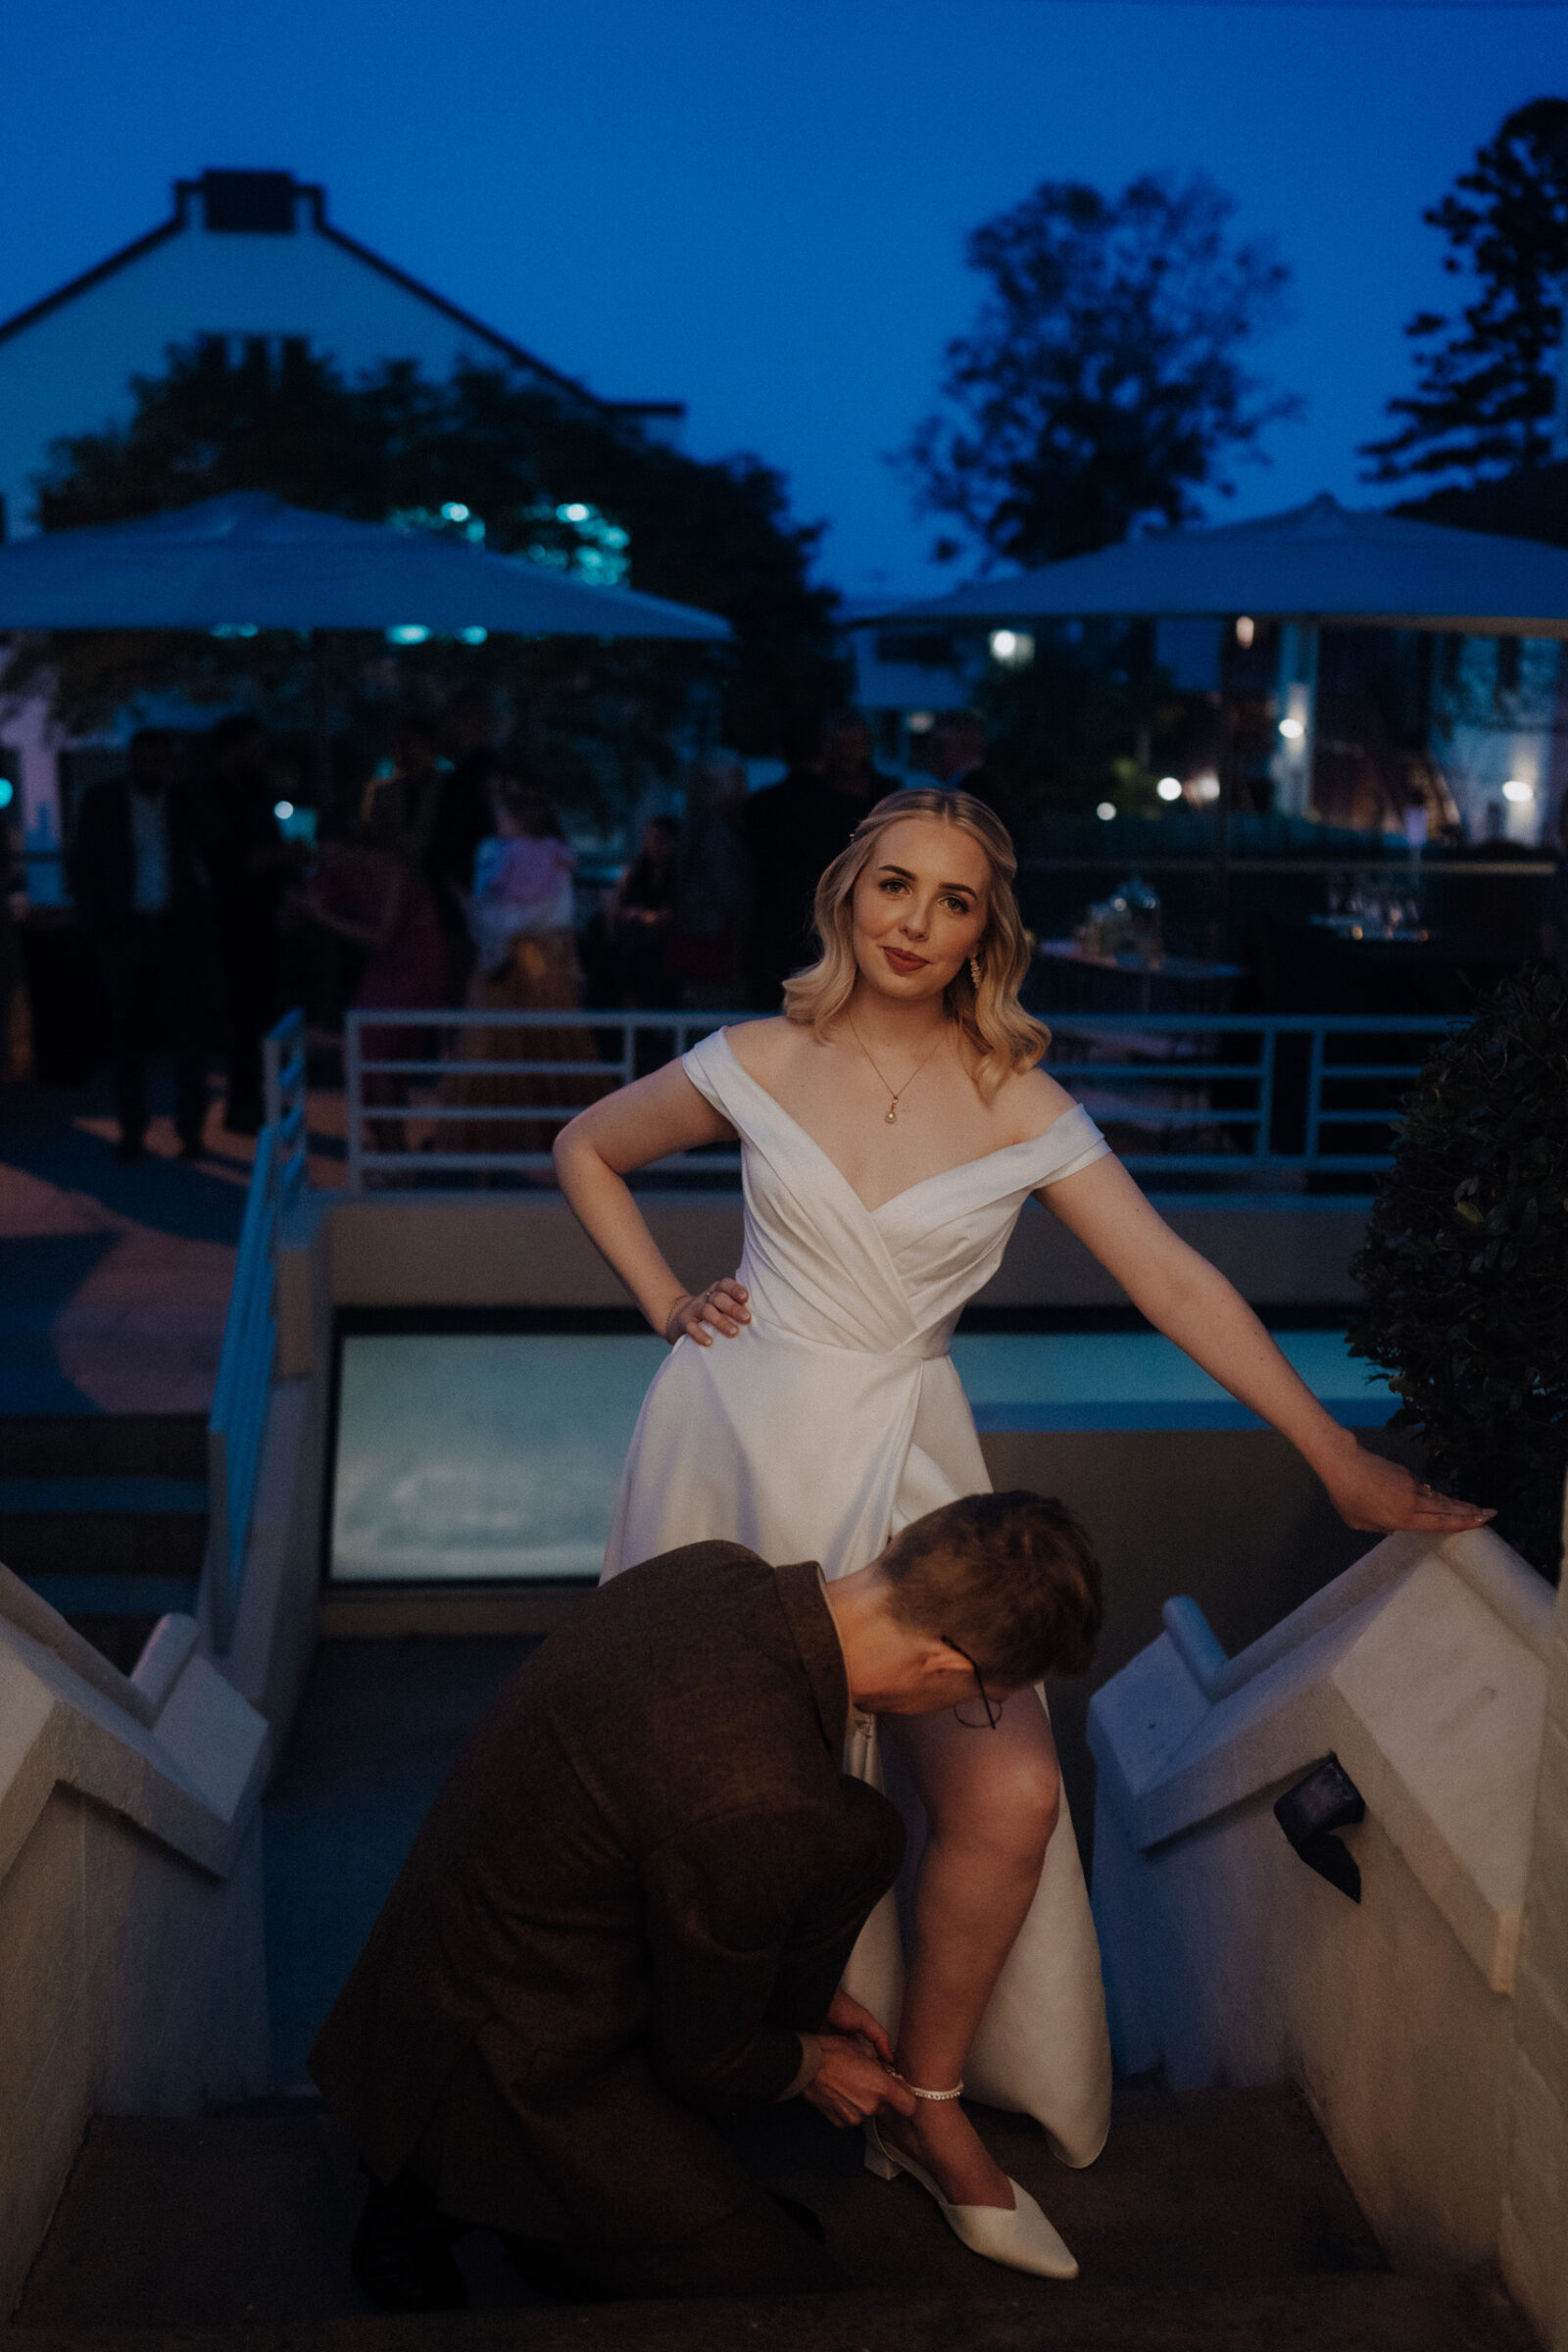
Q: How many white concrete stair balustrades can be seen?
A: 2